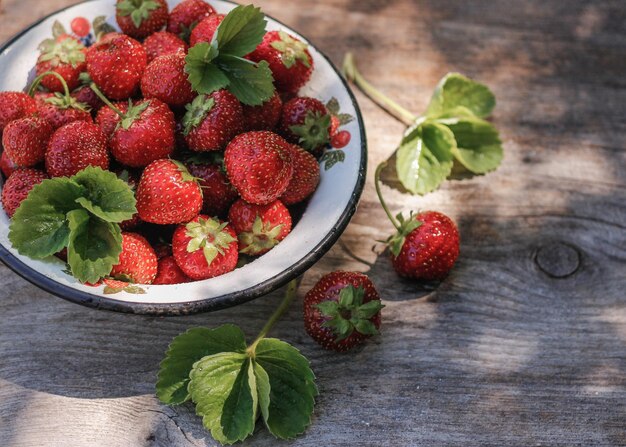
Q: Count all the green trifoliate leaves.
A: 4